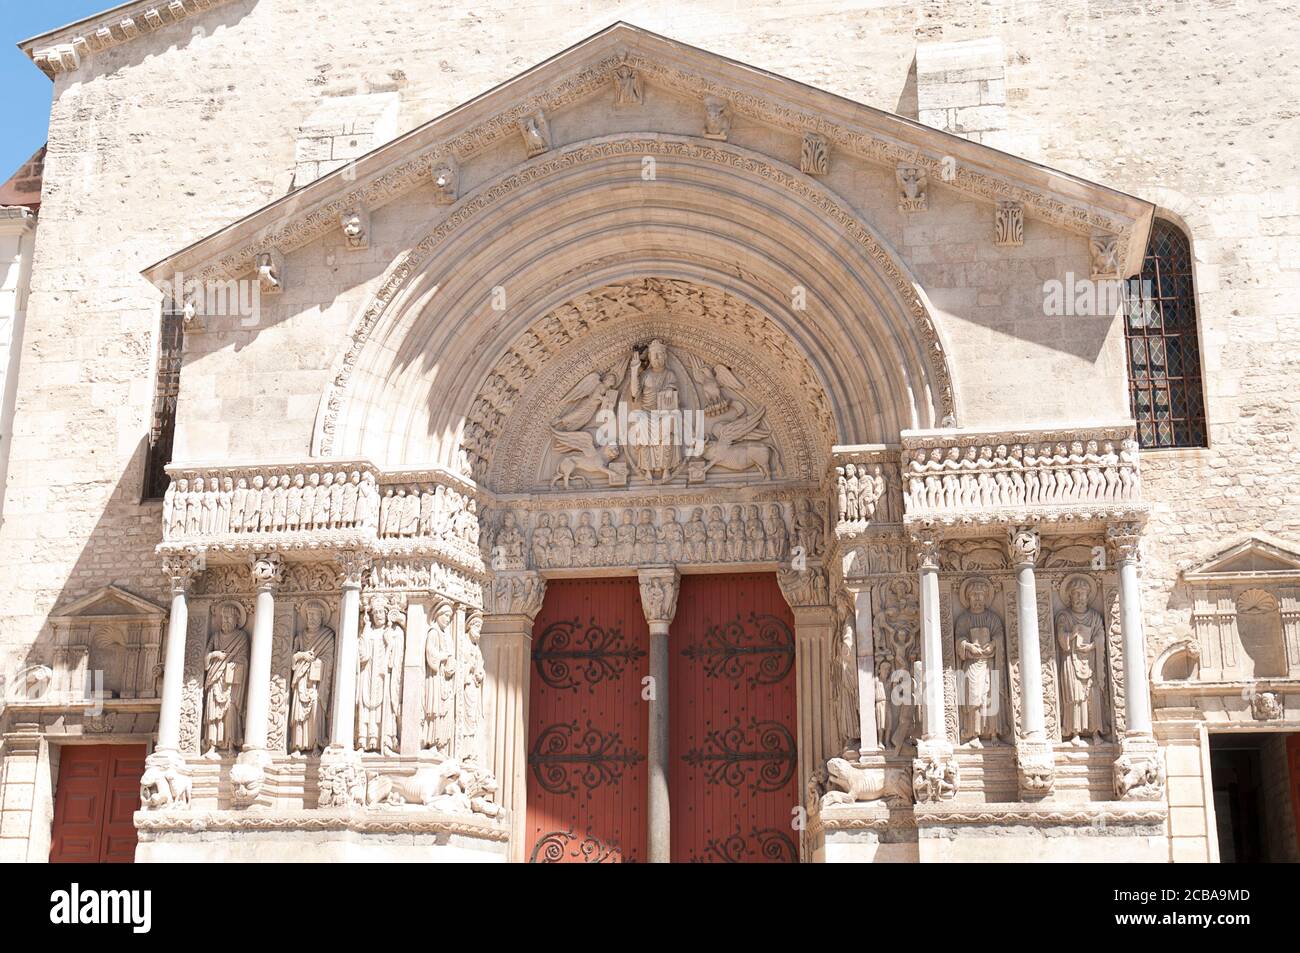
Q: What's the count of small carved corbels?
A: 11